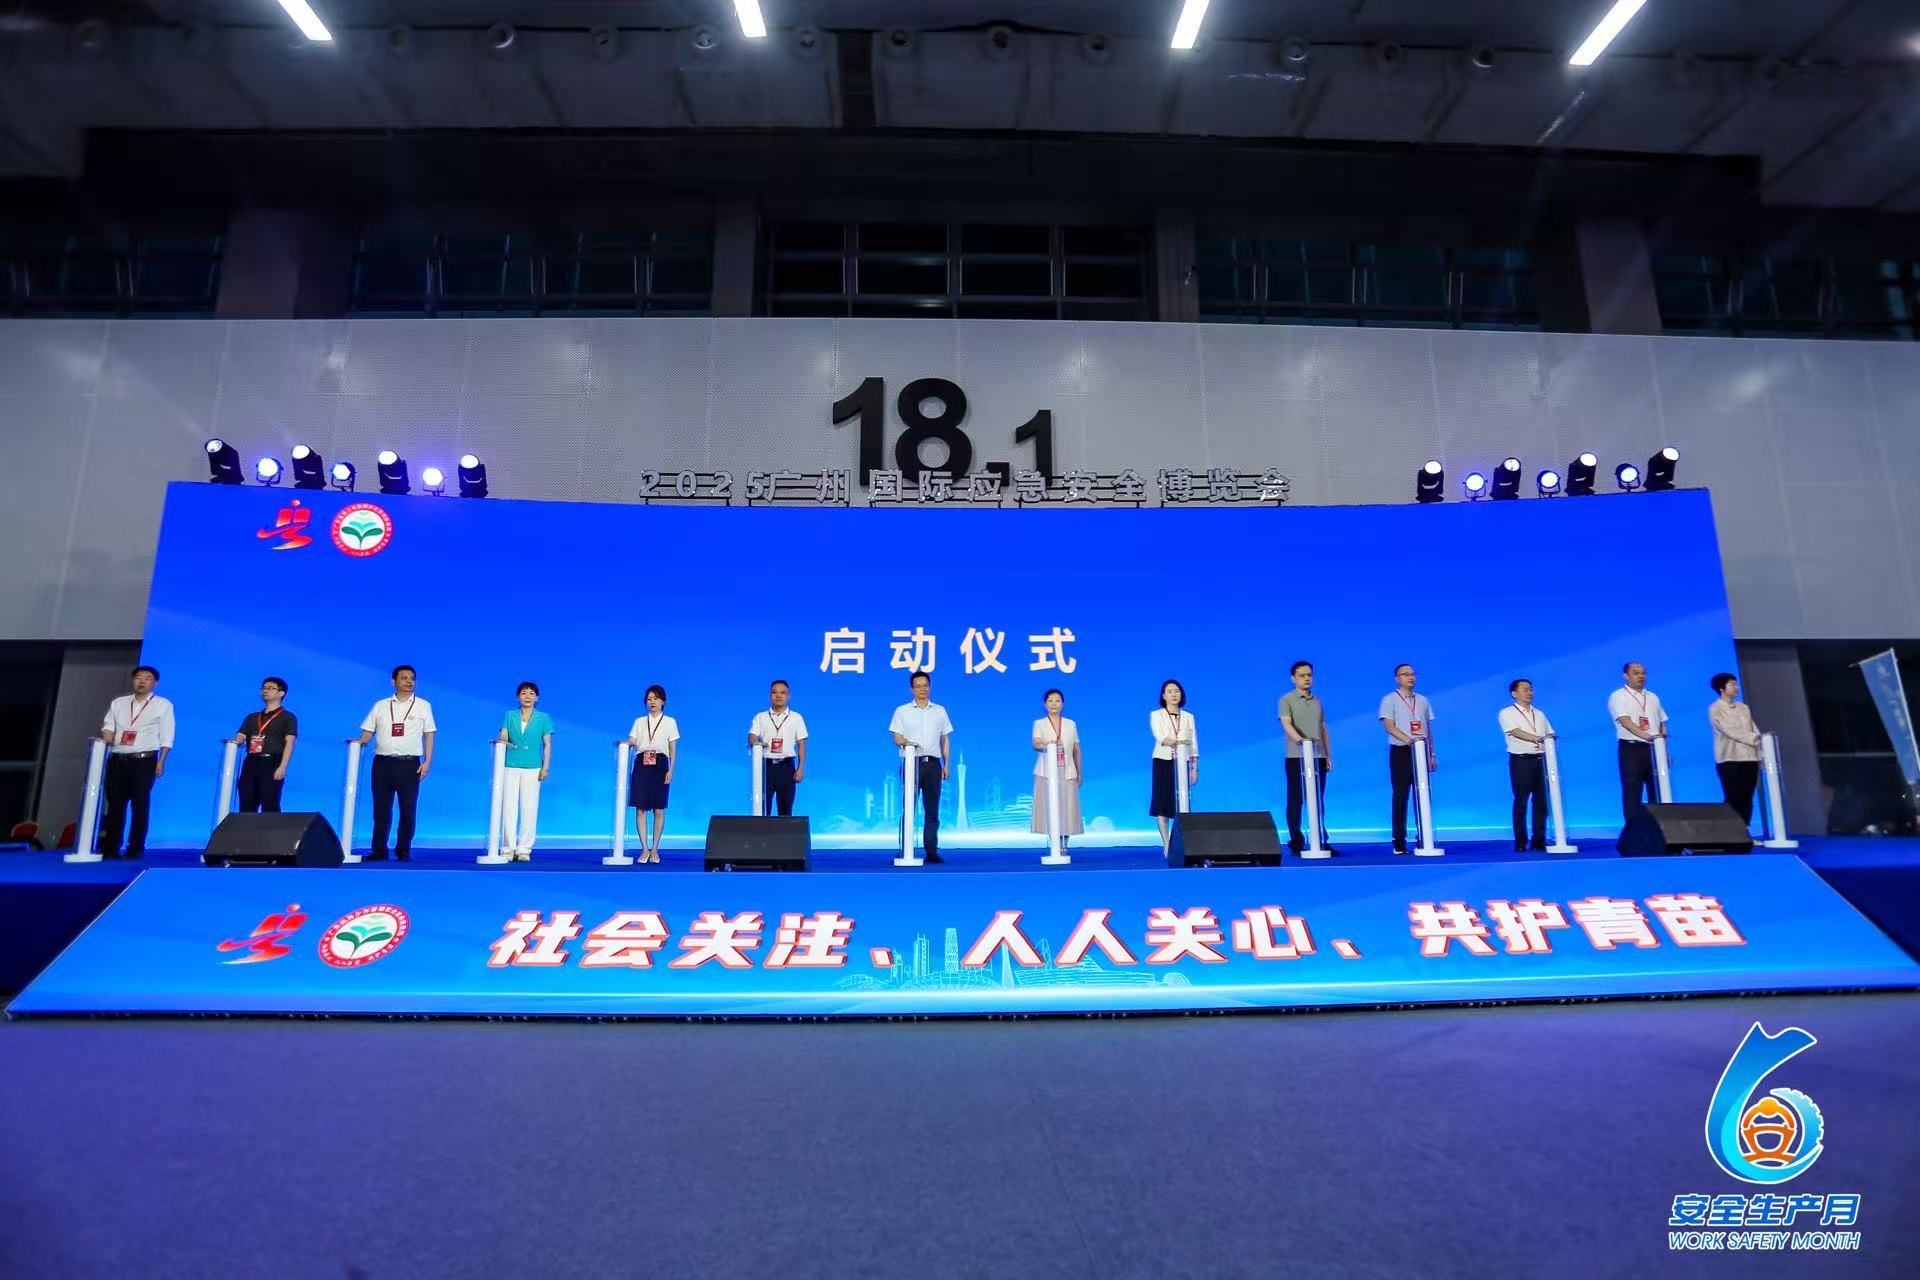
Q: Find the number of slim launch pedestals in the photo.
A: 14